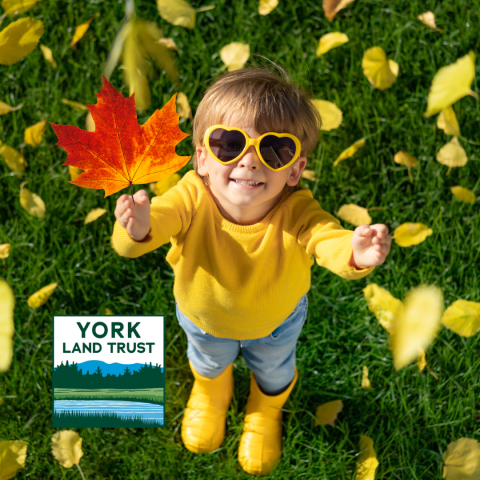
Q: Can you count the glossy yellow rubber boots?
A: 2